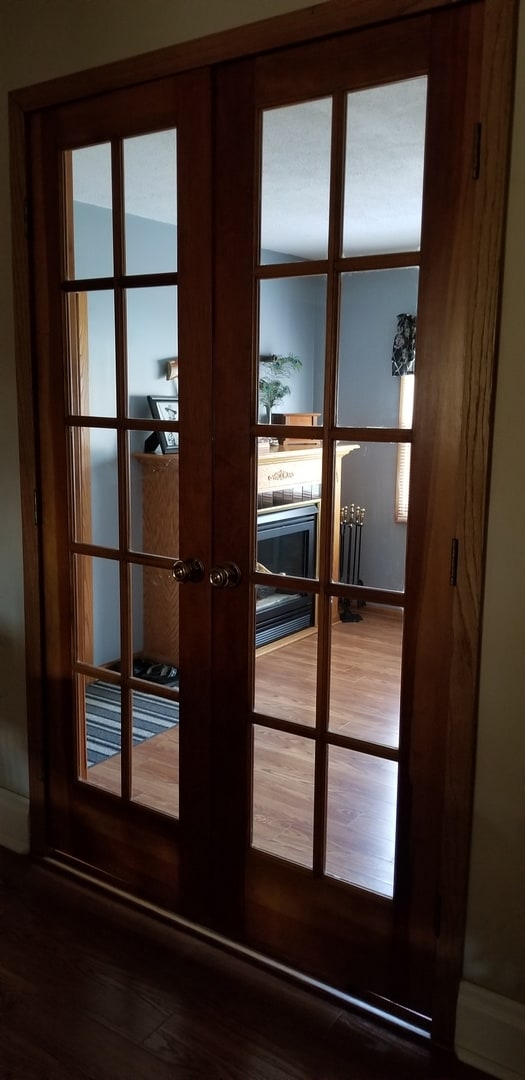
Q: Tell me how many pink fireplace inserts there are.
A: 0